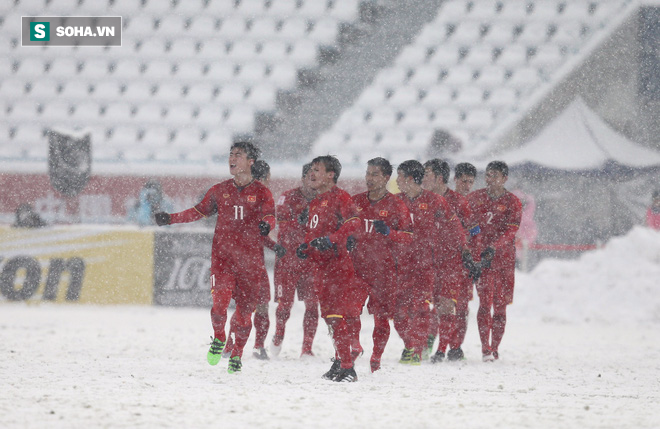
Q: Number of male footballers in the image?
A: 9